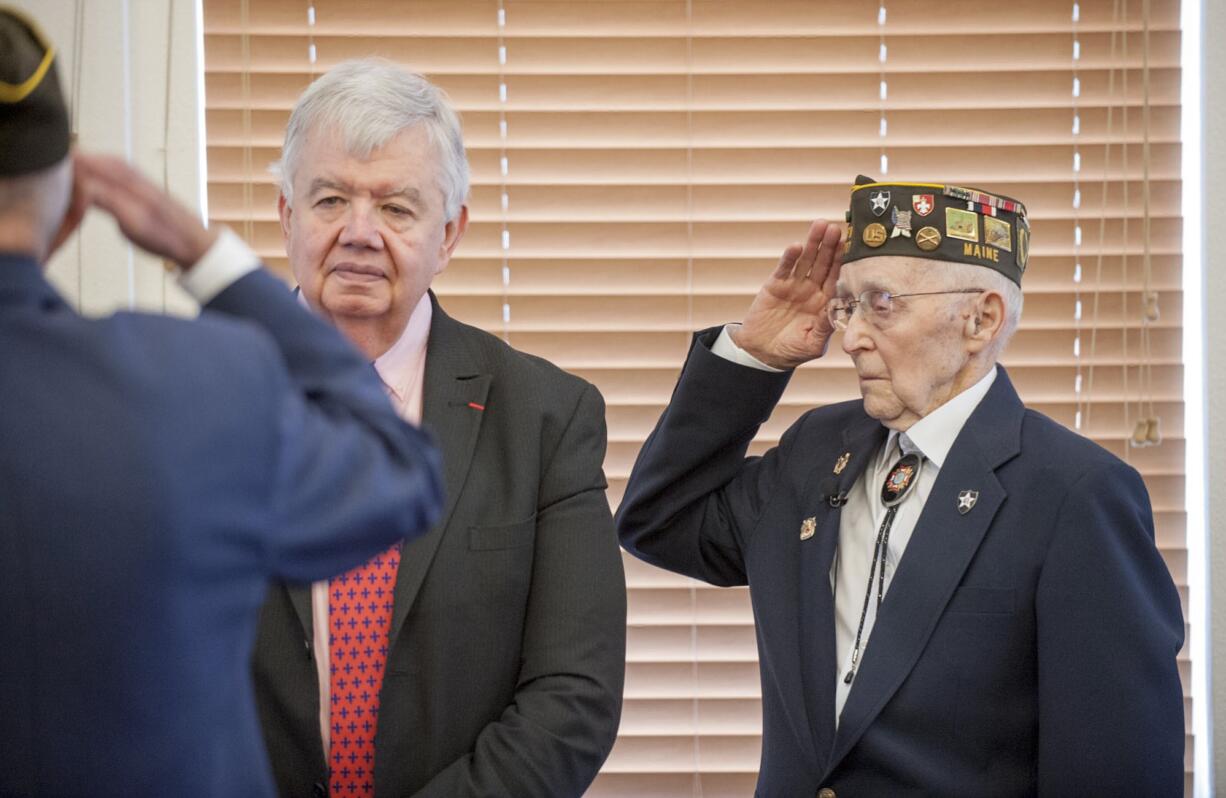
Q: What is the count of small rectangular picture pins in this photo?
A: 2